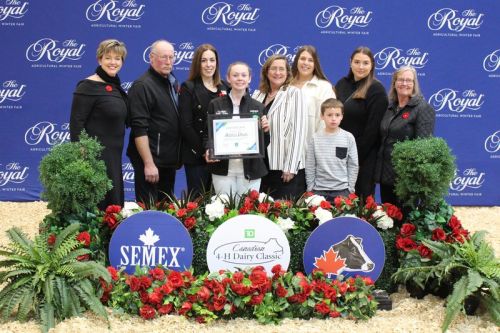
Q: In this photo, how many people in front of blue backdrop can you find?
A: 9